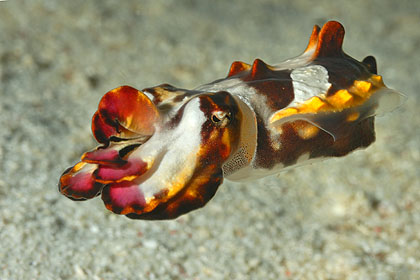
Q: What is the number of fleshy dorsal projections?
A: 5